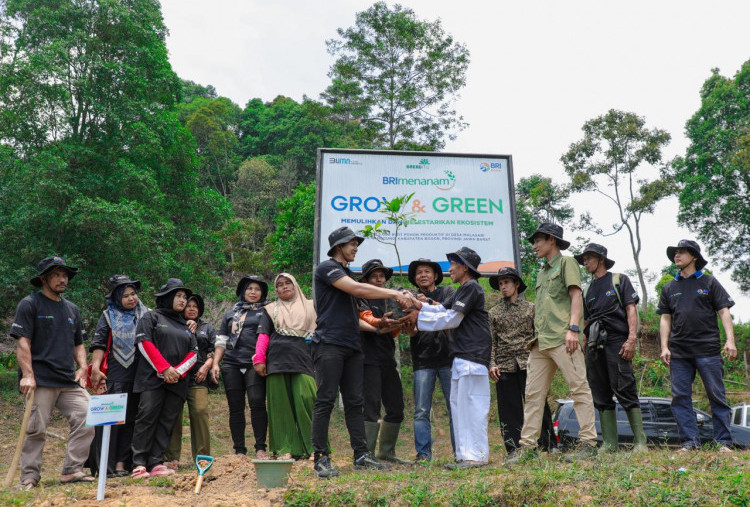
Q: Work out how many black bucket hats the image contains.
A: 13